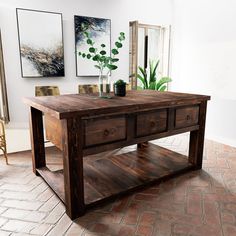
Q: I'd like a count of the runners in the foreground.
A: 0